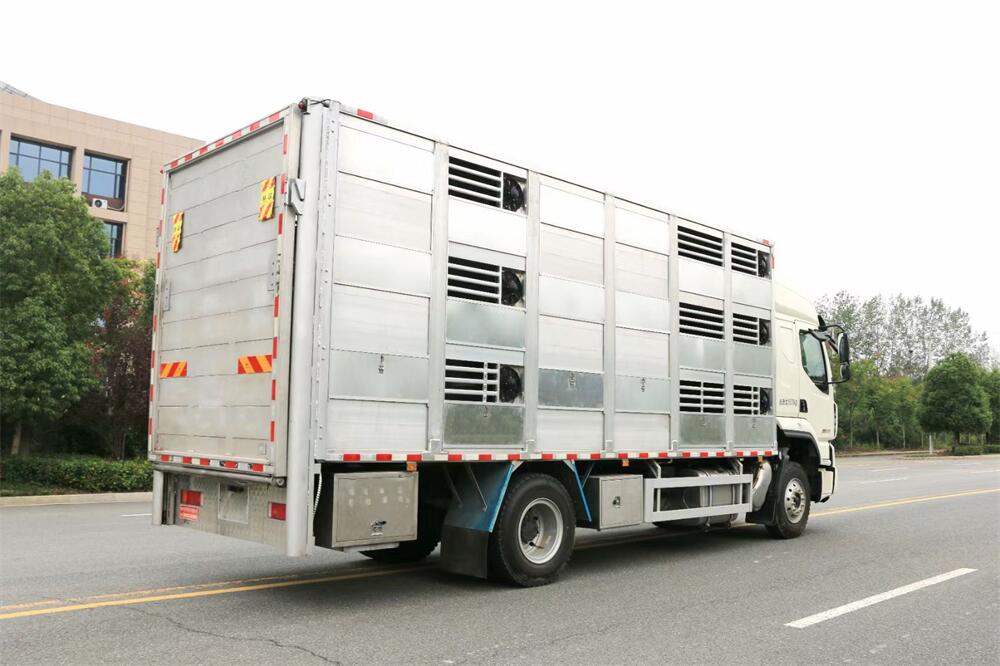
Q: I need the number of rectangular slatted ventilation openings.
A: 9